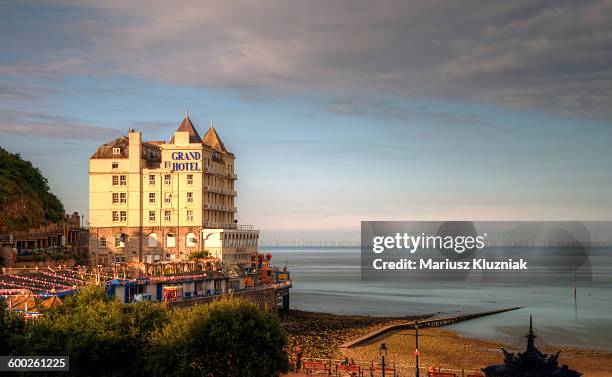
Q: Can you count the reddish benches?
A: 5